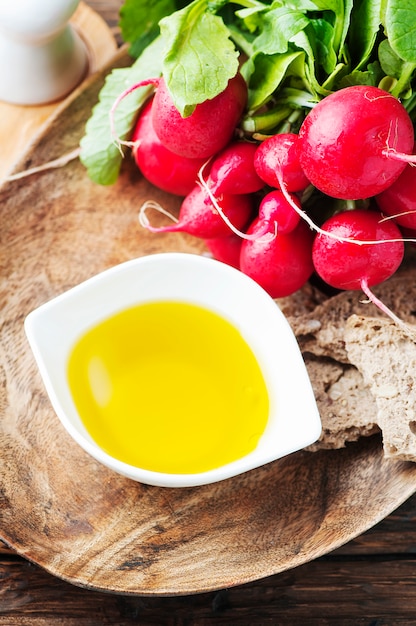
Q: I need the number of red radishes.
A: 11